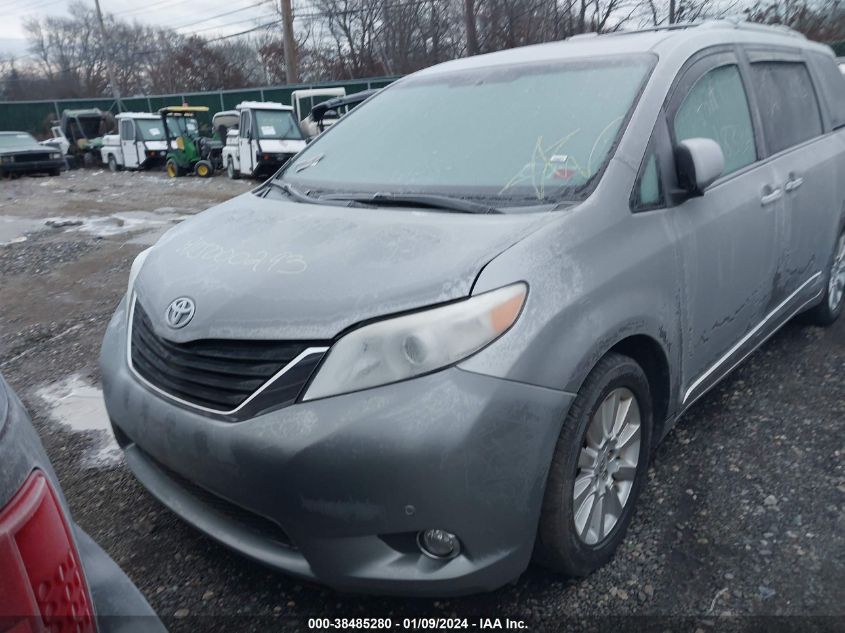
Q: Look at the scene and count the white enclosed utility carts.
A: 2